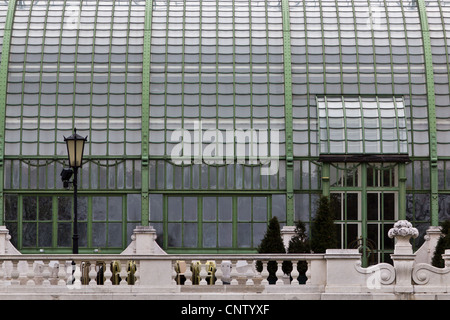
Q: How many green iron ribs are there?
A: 4